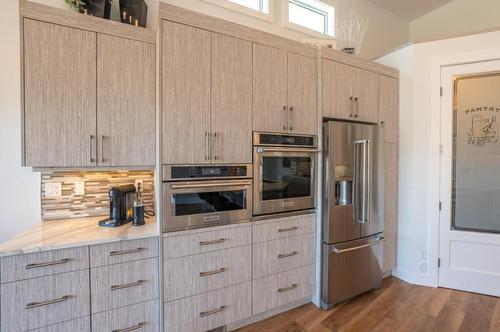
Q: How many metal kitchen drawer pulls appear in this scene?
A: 11